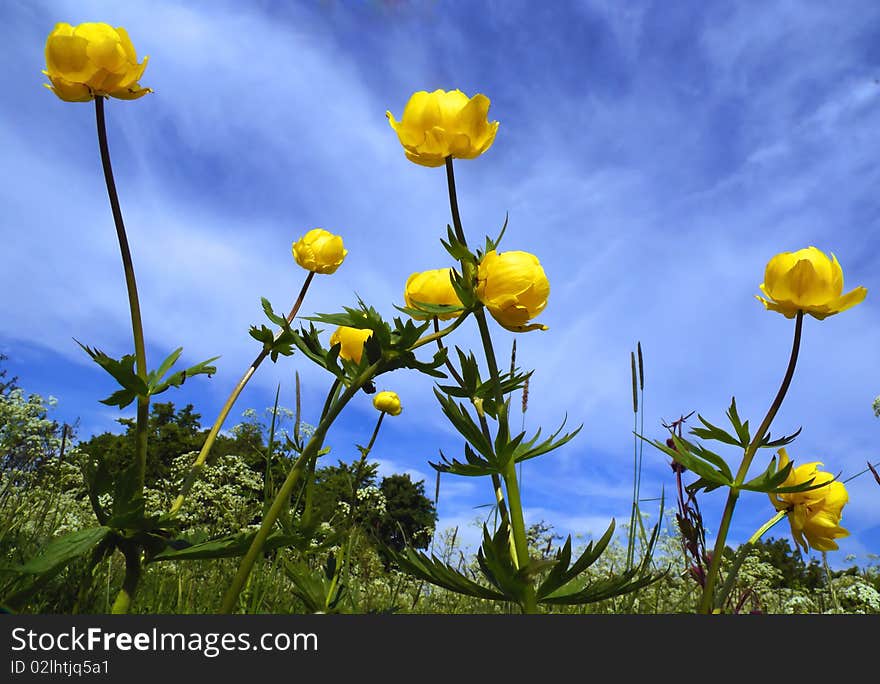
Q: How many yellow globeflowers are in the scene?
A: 9